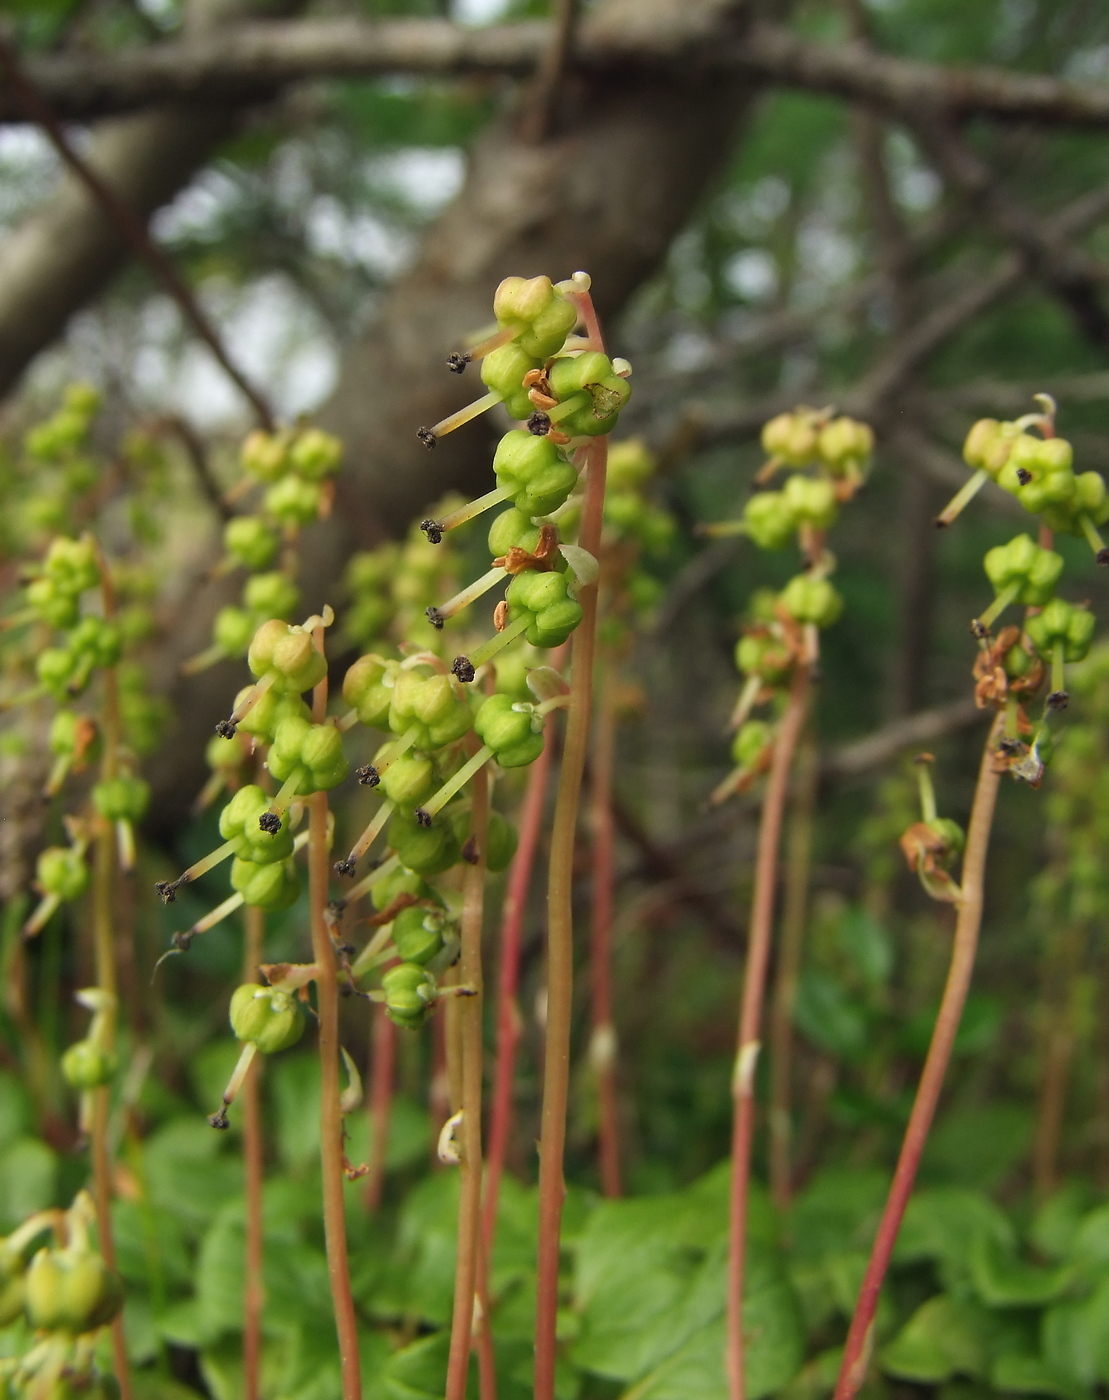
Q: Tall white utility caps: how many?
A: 0